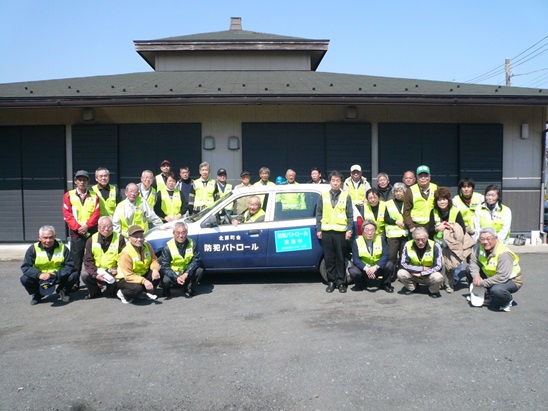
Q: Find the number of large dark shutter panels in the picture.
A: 4